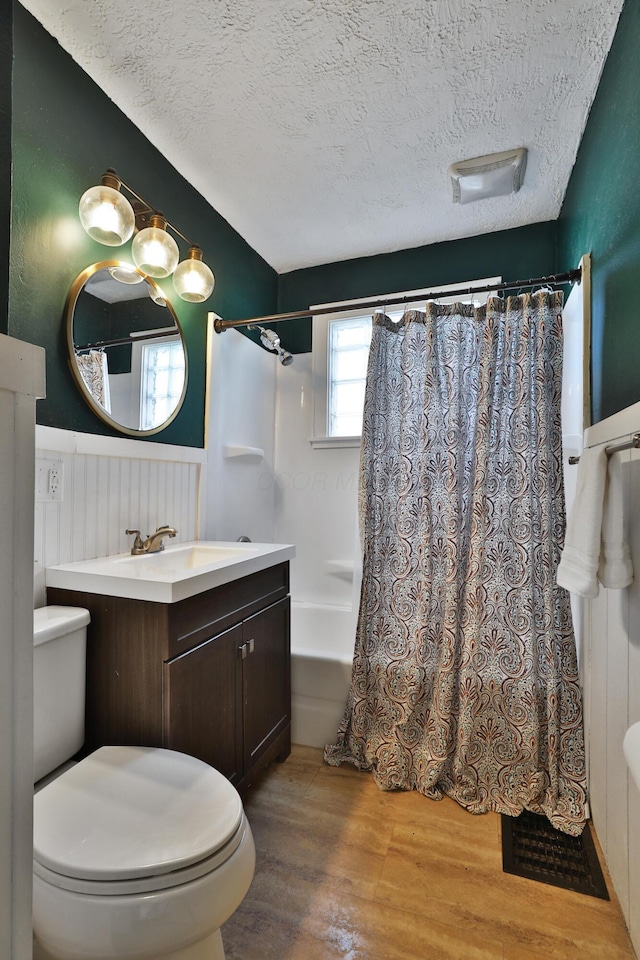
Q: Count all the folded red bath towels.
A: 0